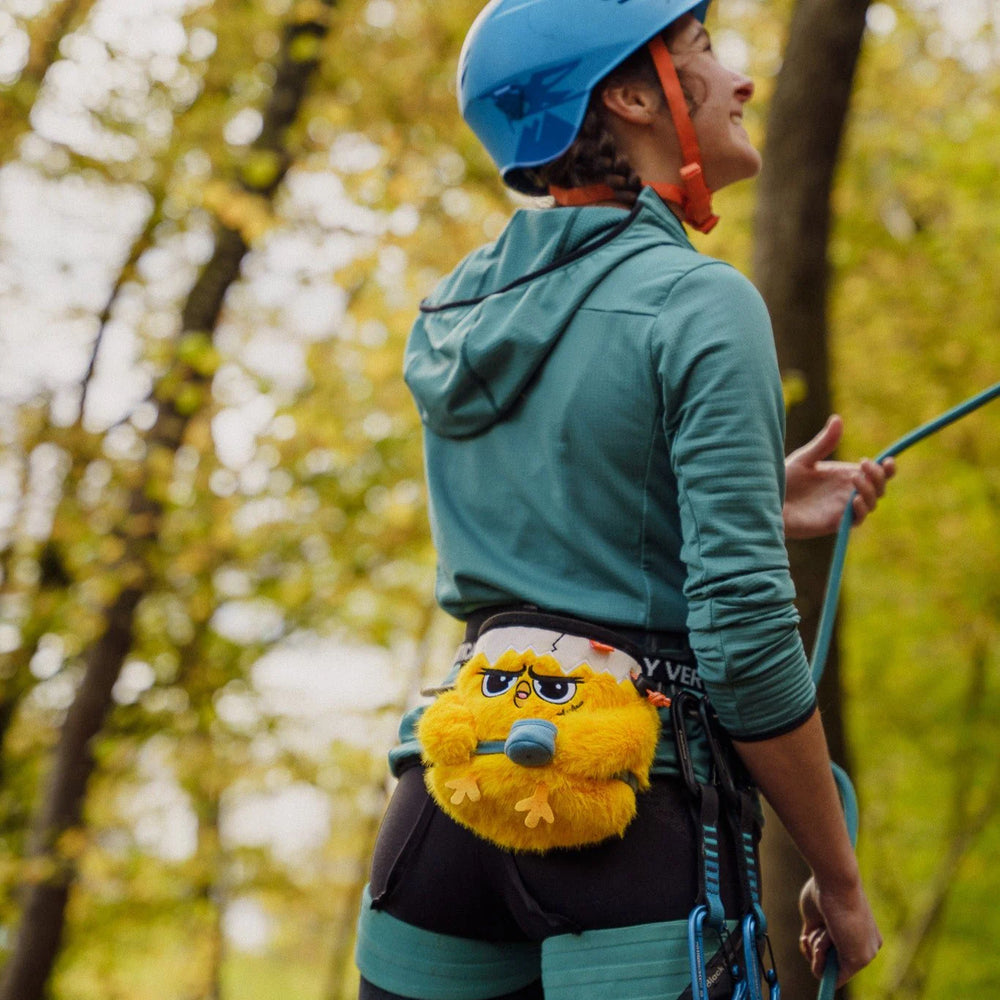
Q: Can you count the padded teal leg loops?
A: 2